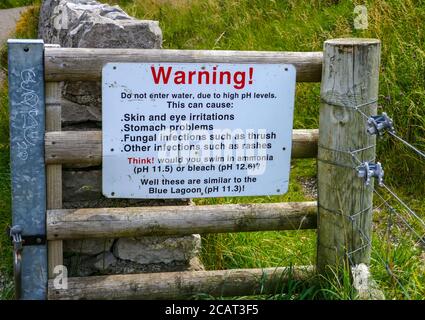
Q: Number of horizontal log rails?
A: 4